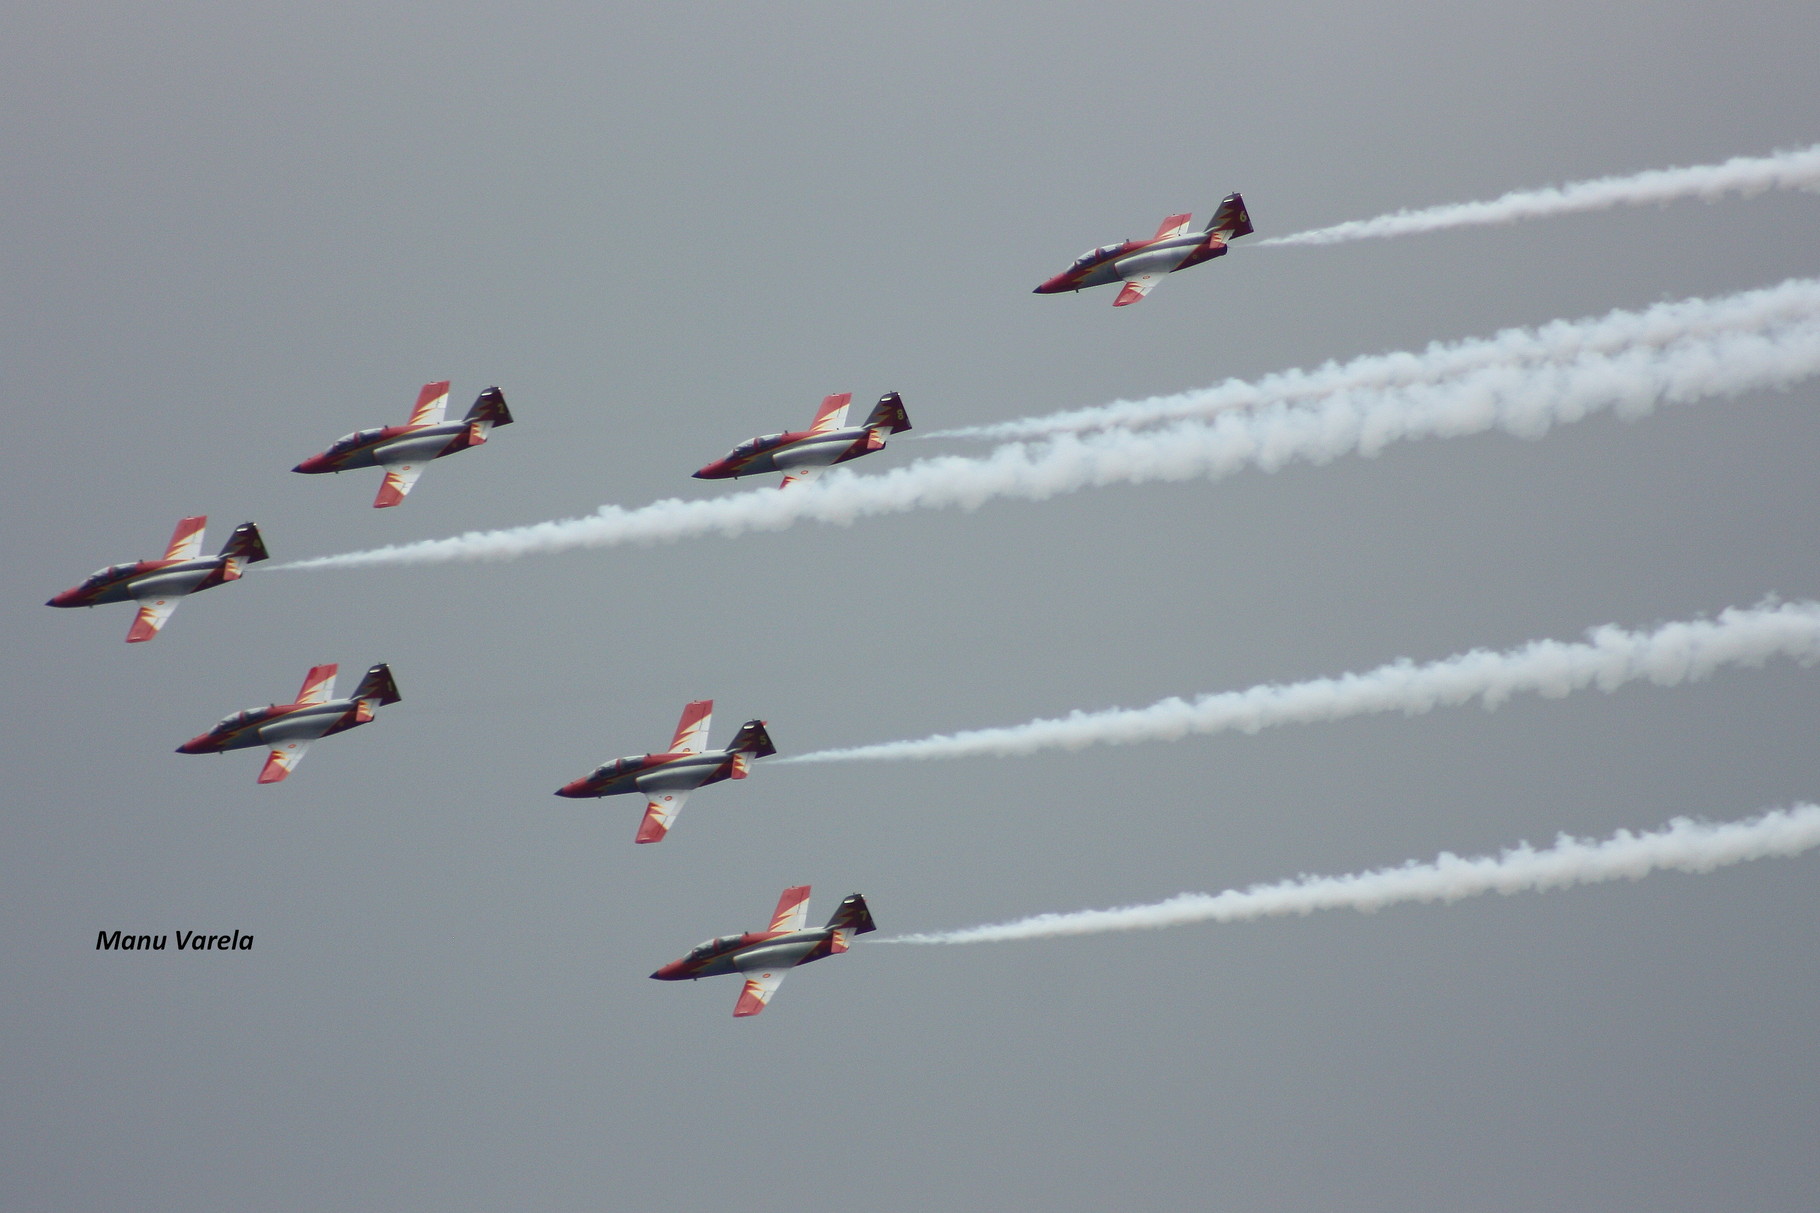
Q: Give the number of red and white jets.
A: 7